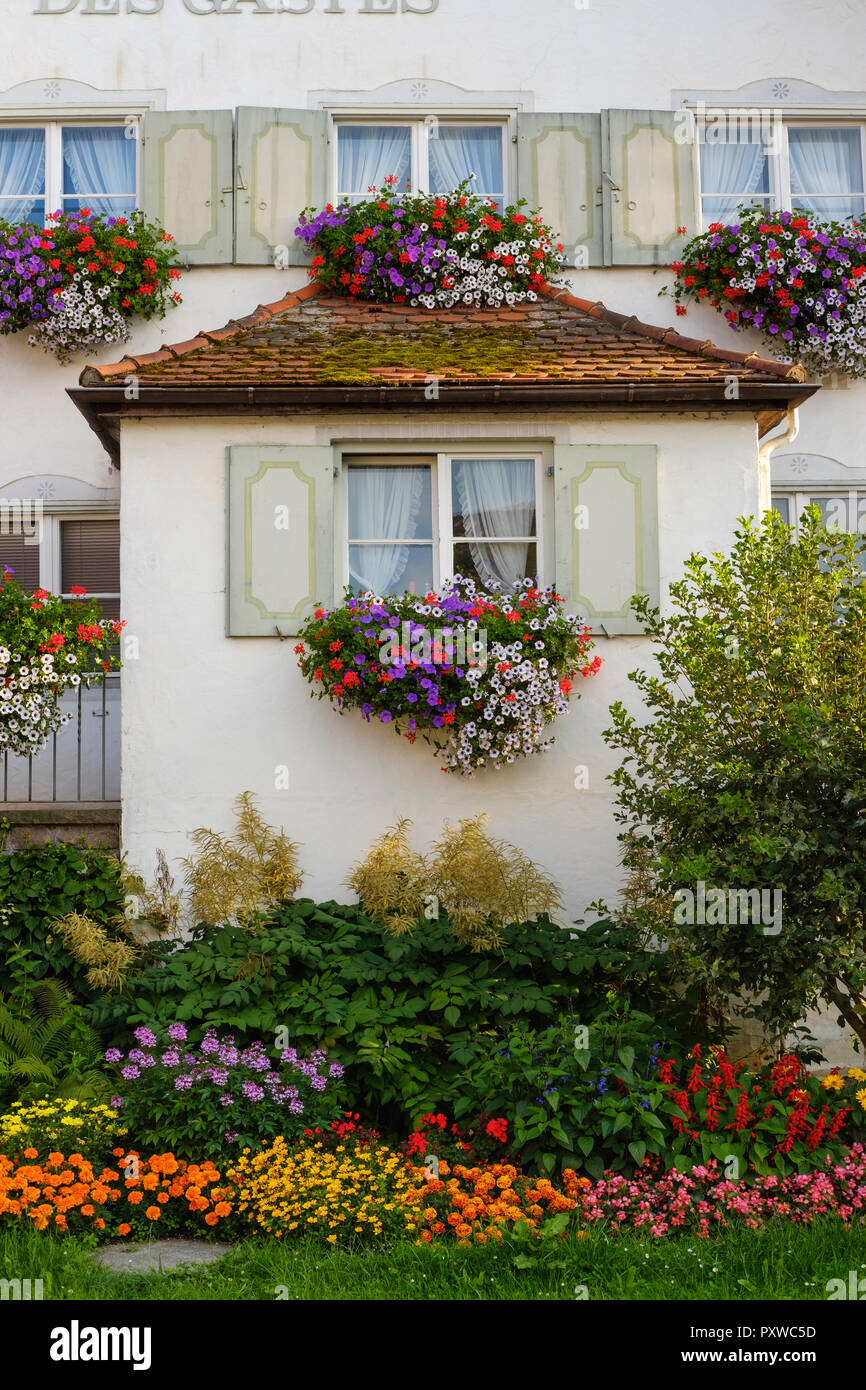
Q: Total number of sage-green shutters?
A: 6